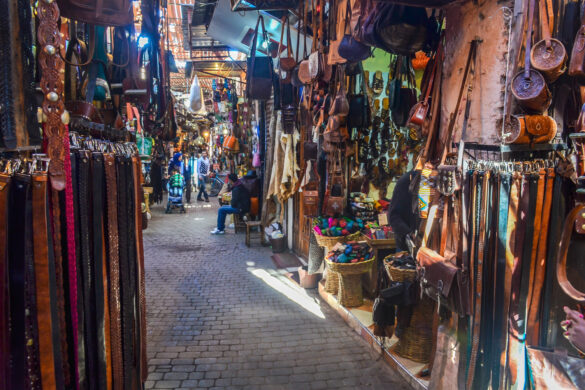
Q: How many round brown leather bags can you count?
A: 3